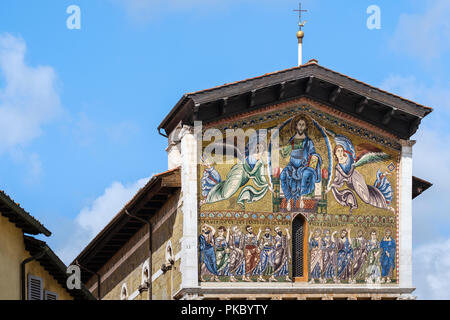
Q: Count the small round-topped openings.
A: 3